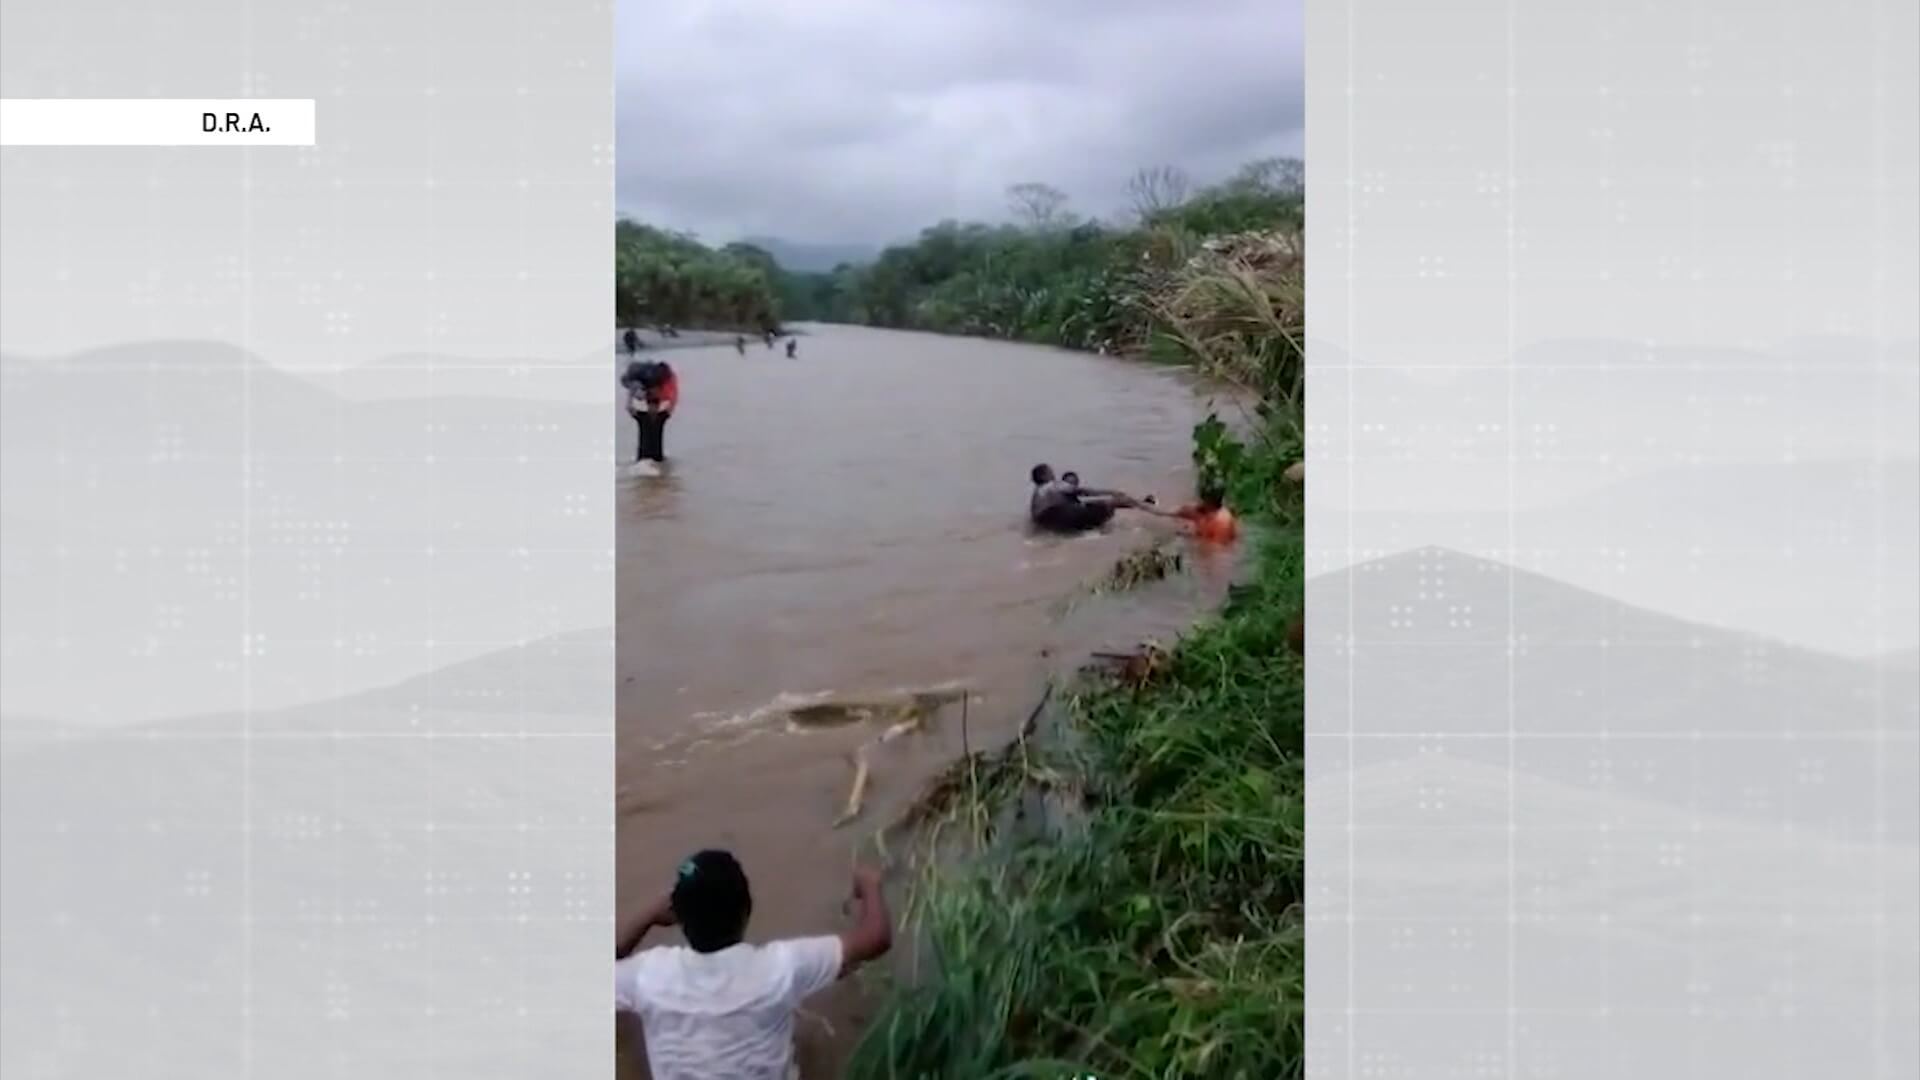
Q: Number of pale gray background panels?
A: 2